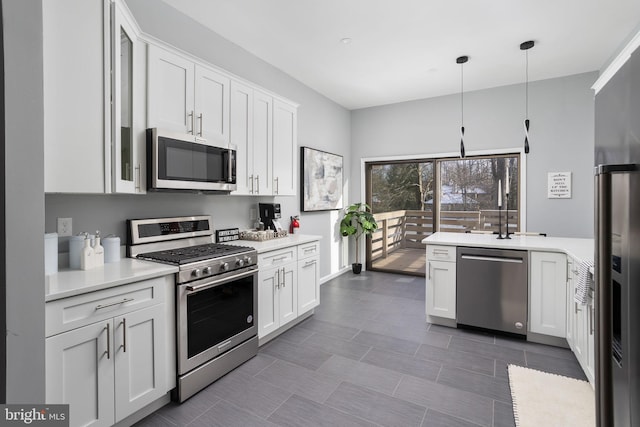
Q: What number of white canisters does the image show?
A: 3